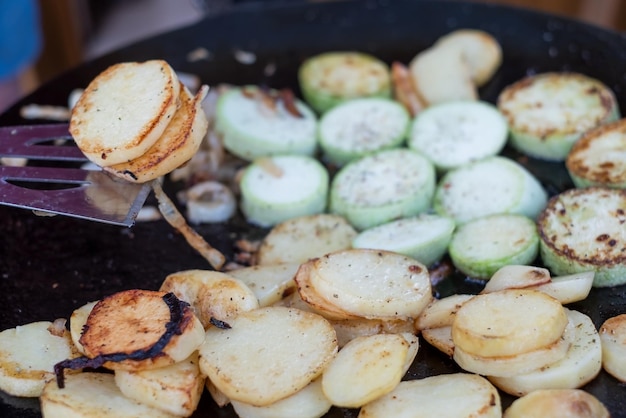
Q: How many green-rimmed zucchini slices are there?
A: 12